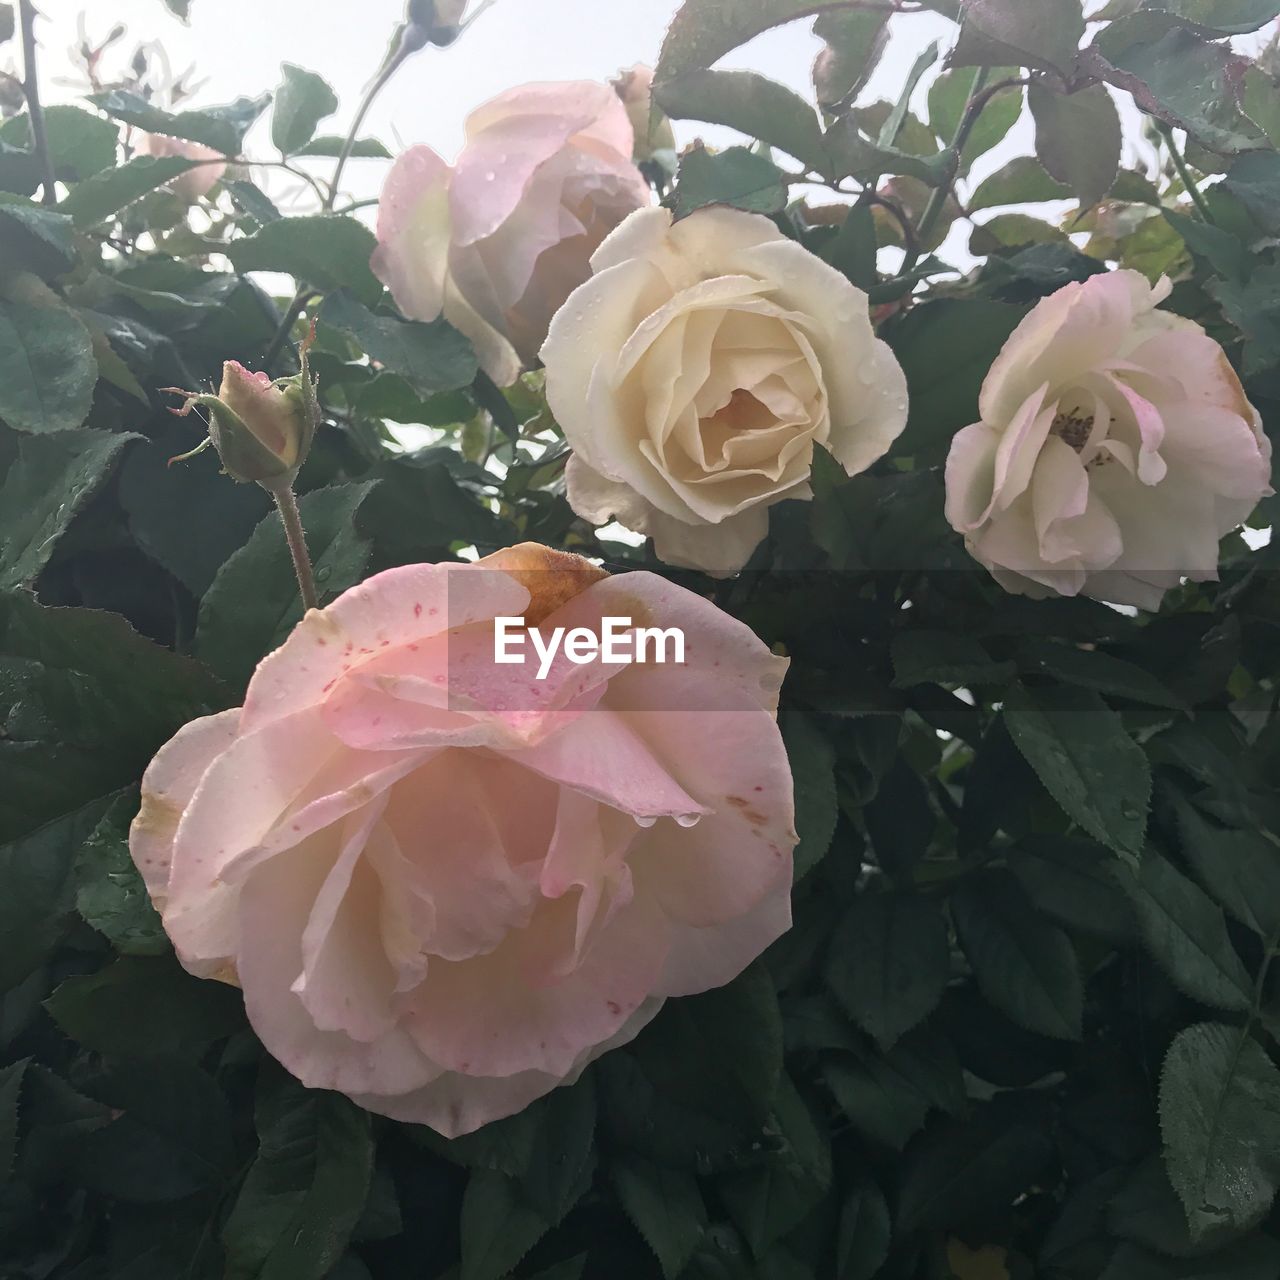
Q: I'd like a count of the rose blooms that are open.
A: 4